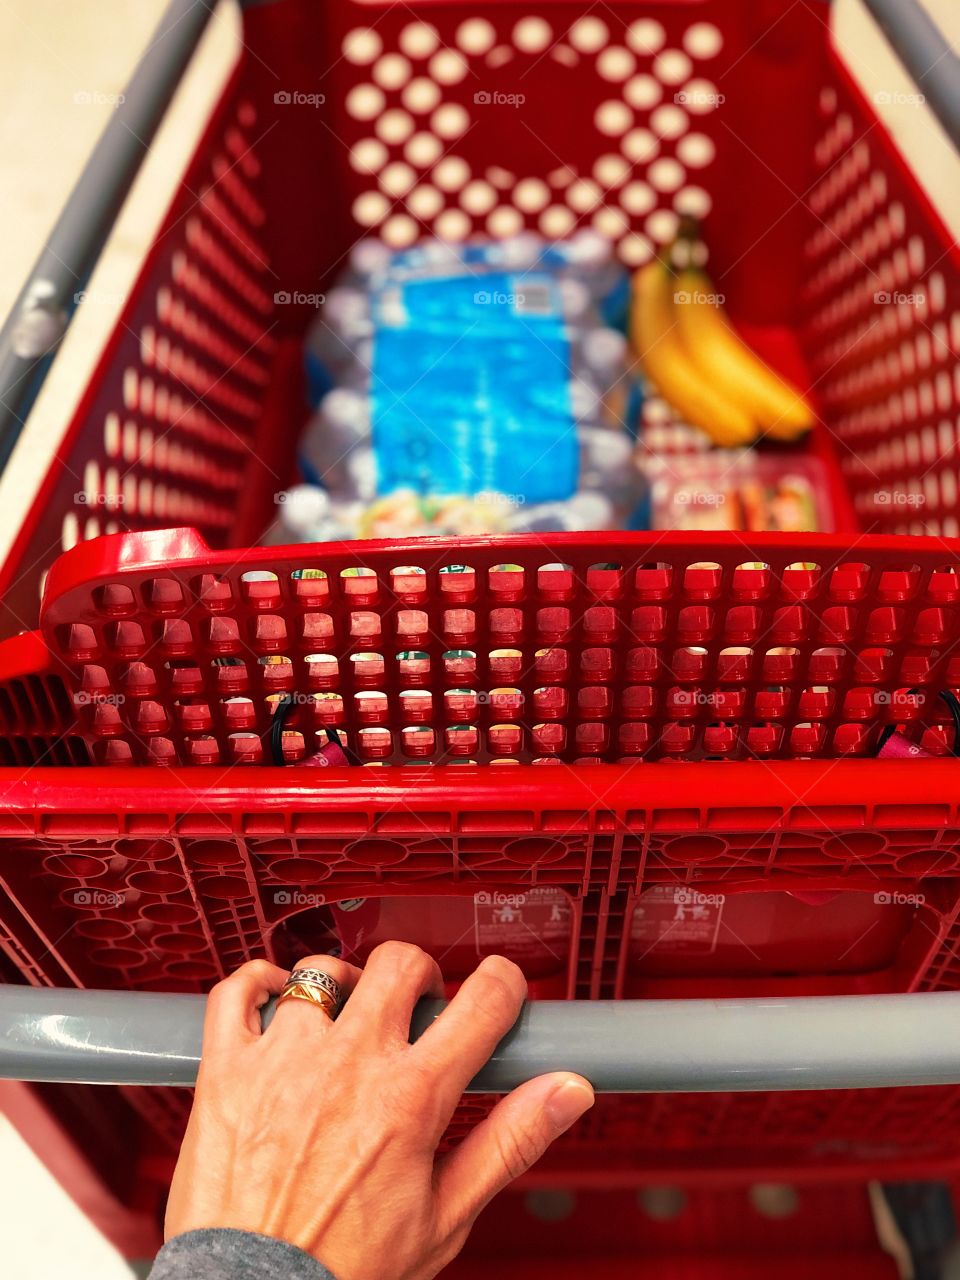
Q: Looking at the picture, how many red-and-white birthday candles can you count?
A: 0